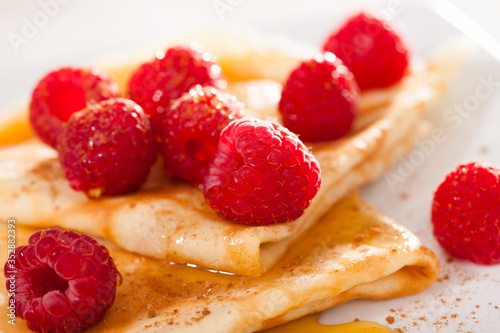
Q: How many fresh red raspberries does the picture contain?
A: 9